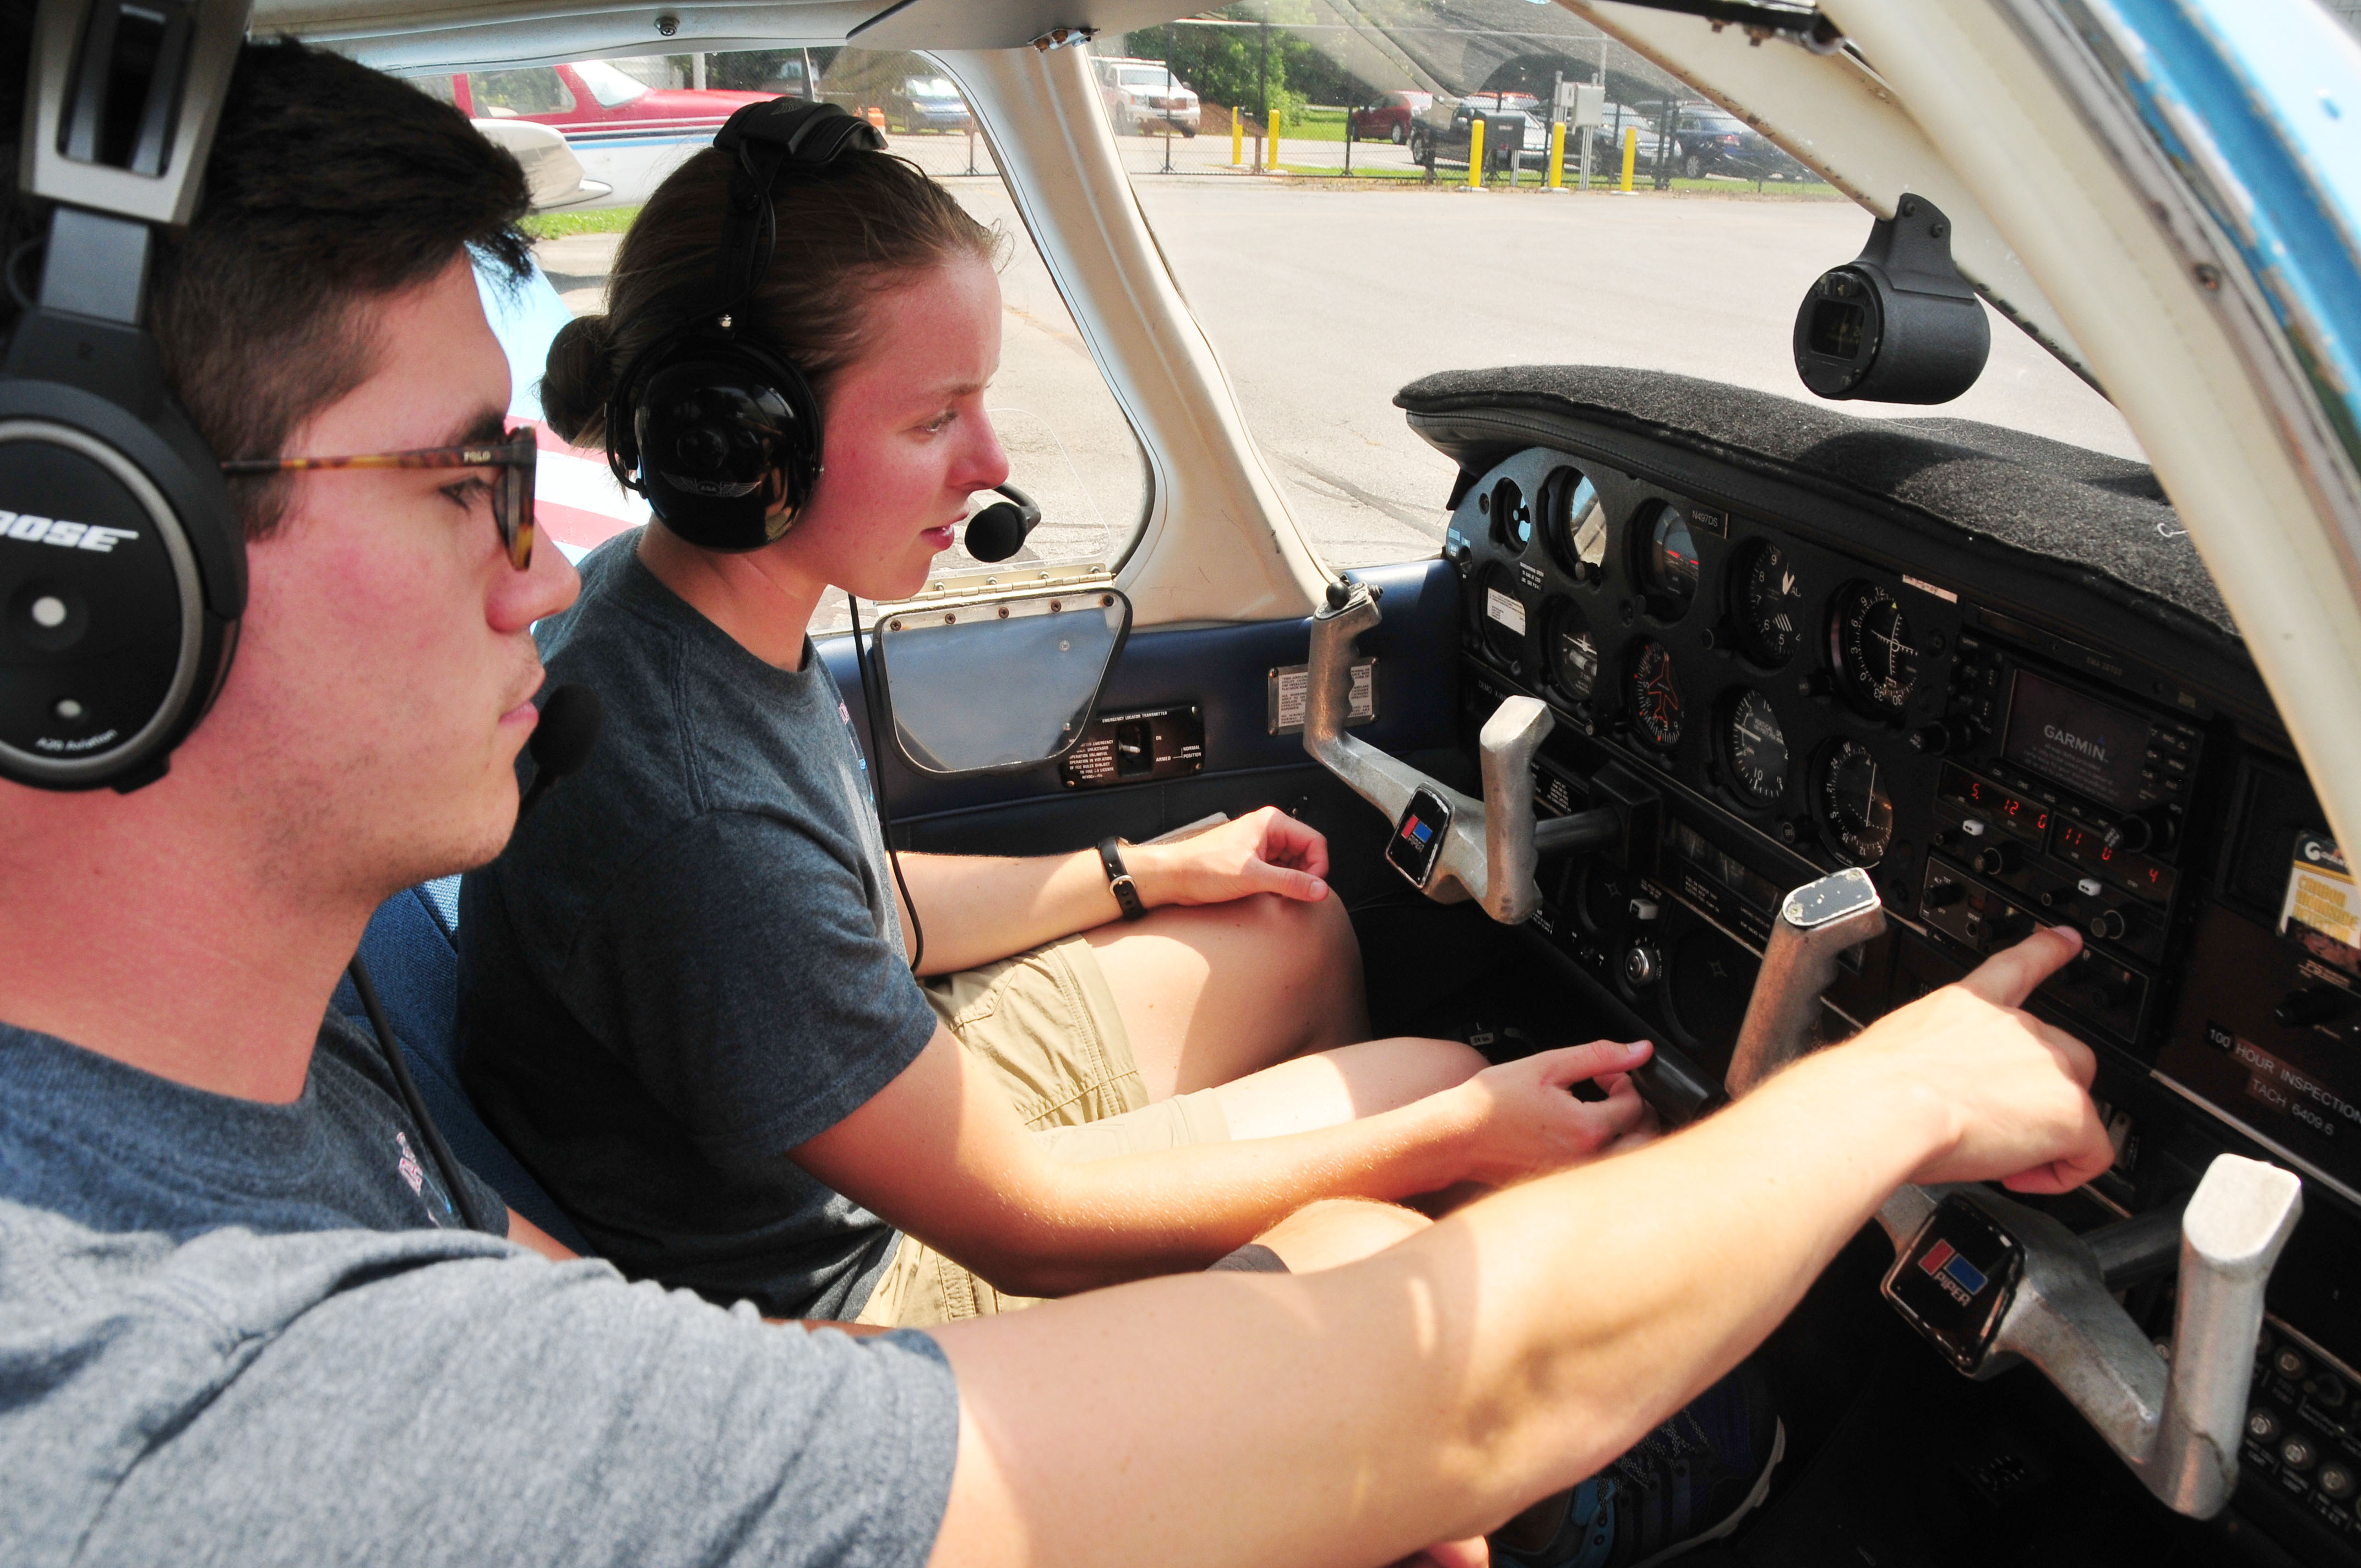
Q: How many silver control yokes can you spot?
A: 2